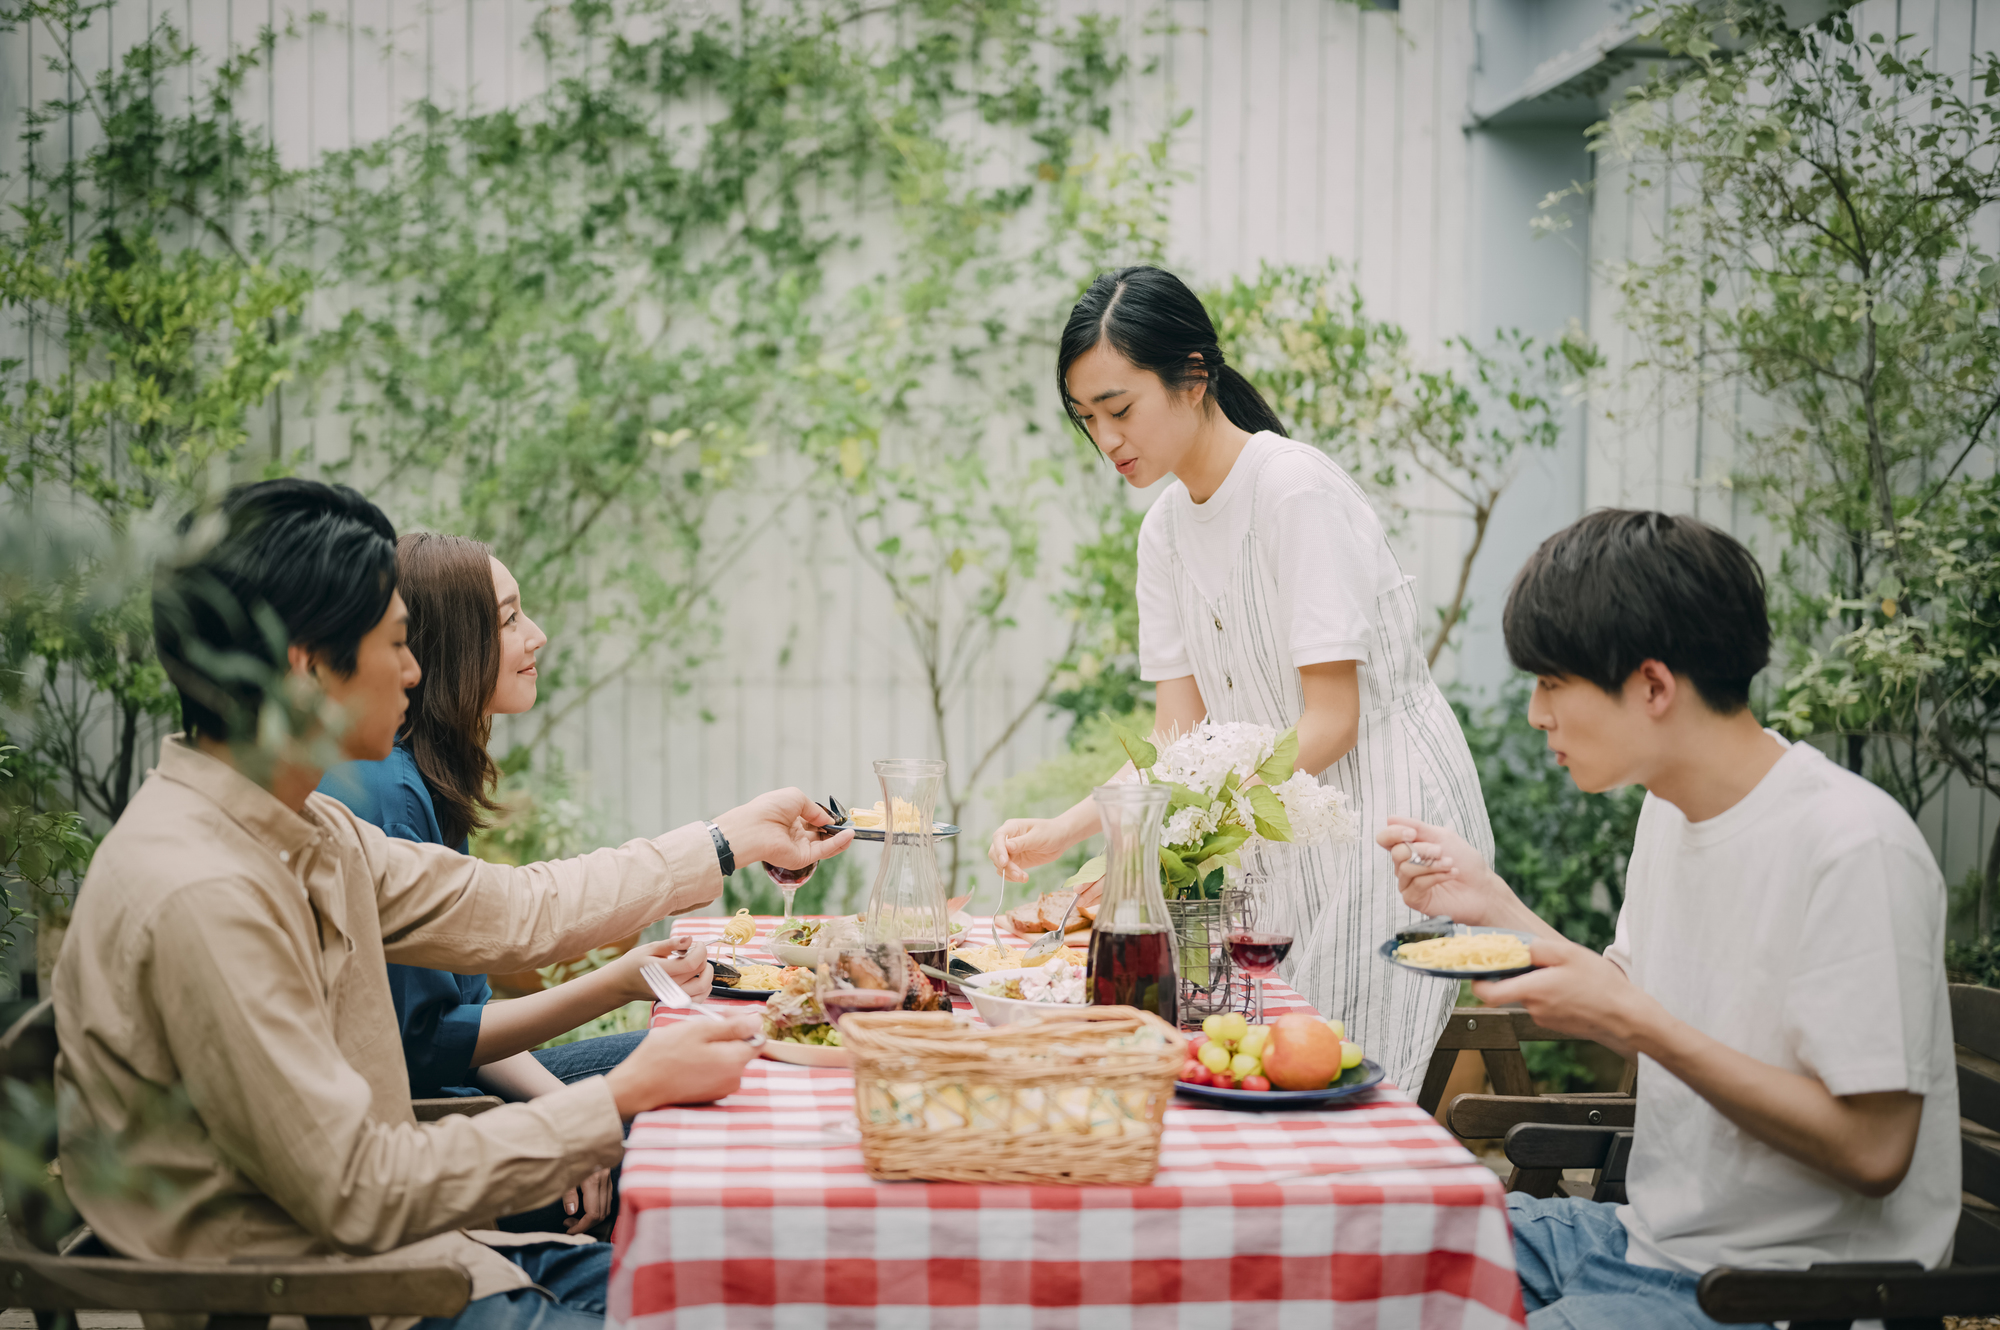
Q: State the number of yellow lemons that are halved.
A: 0